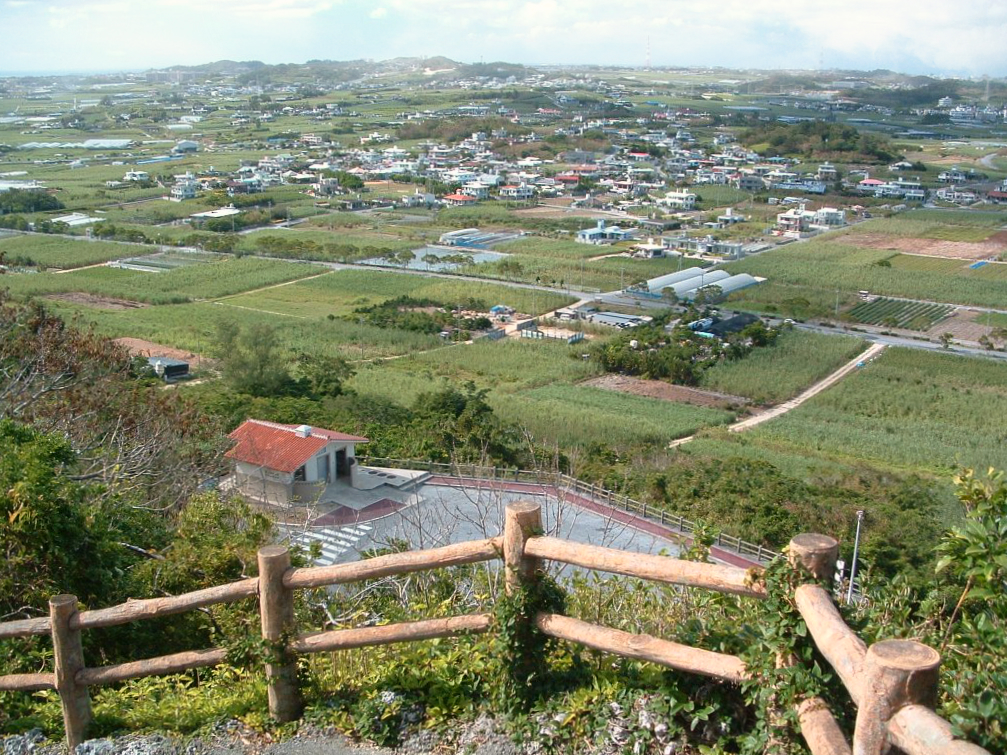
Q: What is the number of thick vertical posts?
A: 5